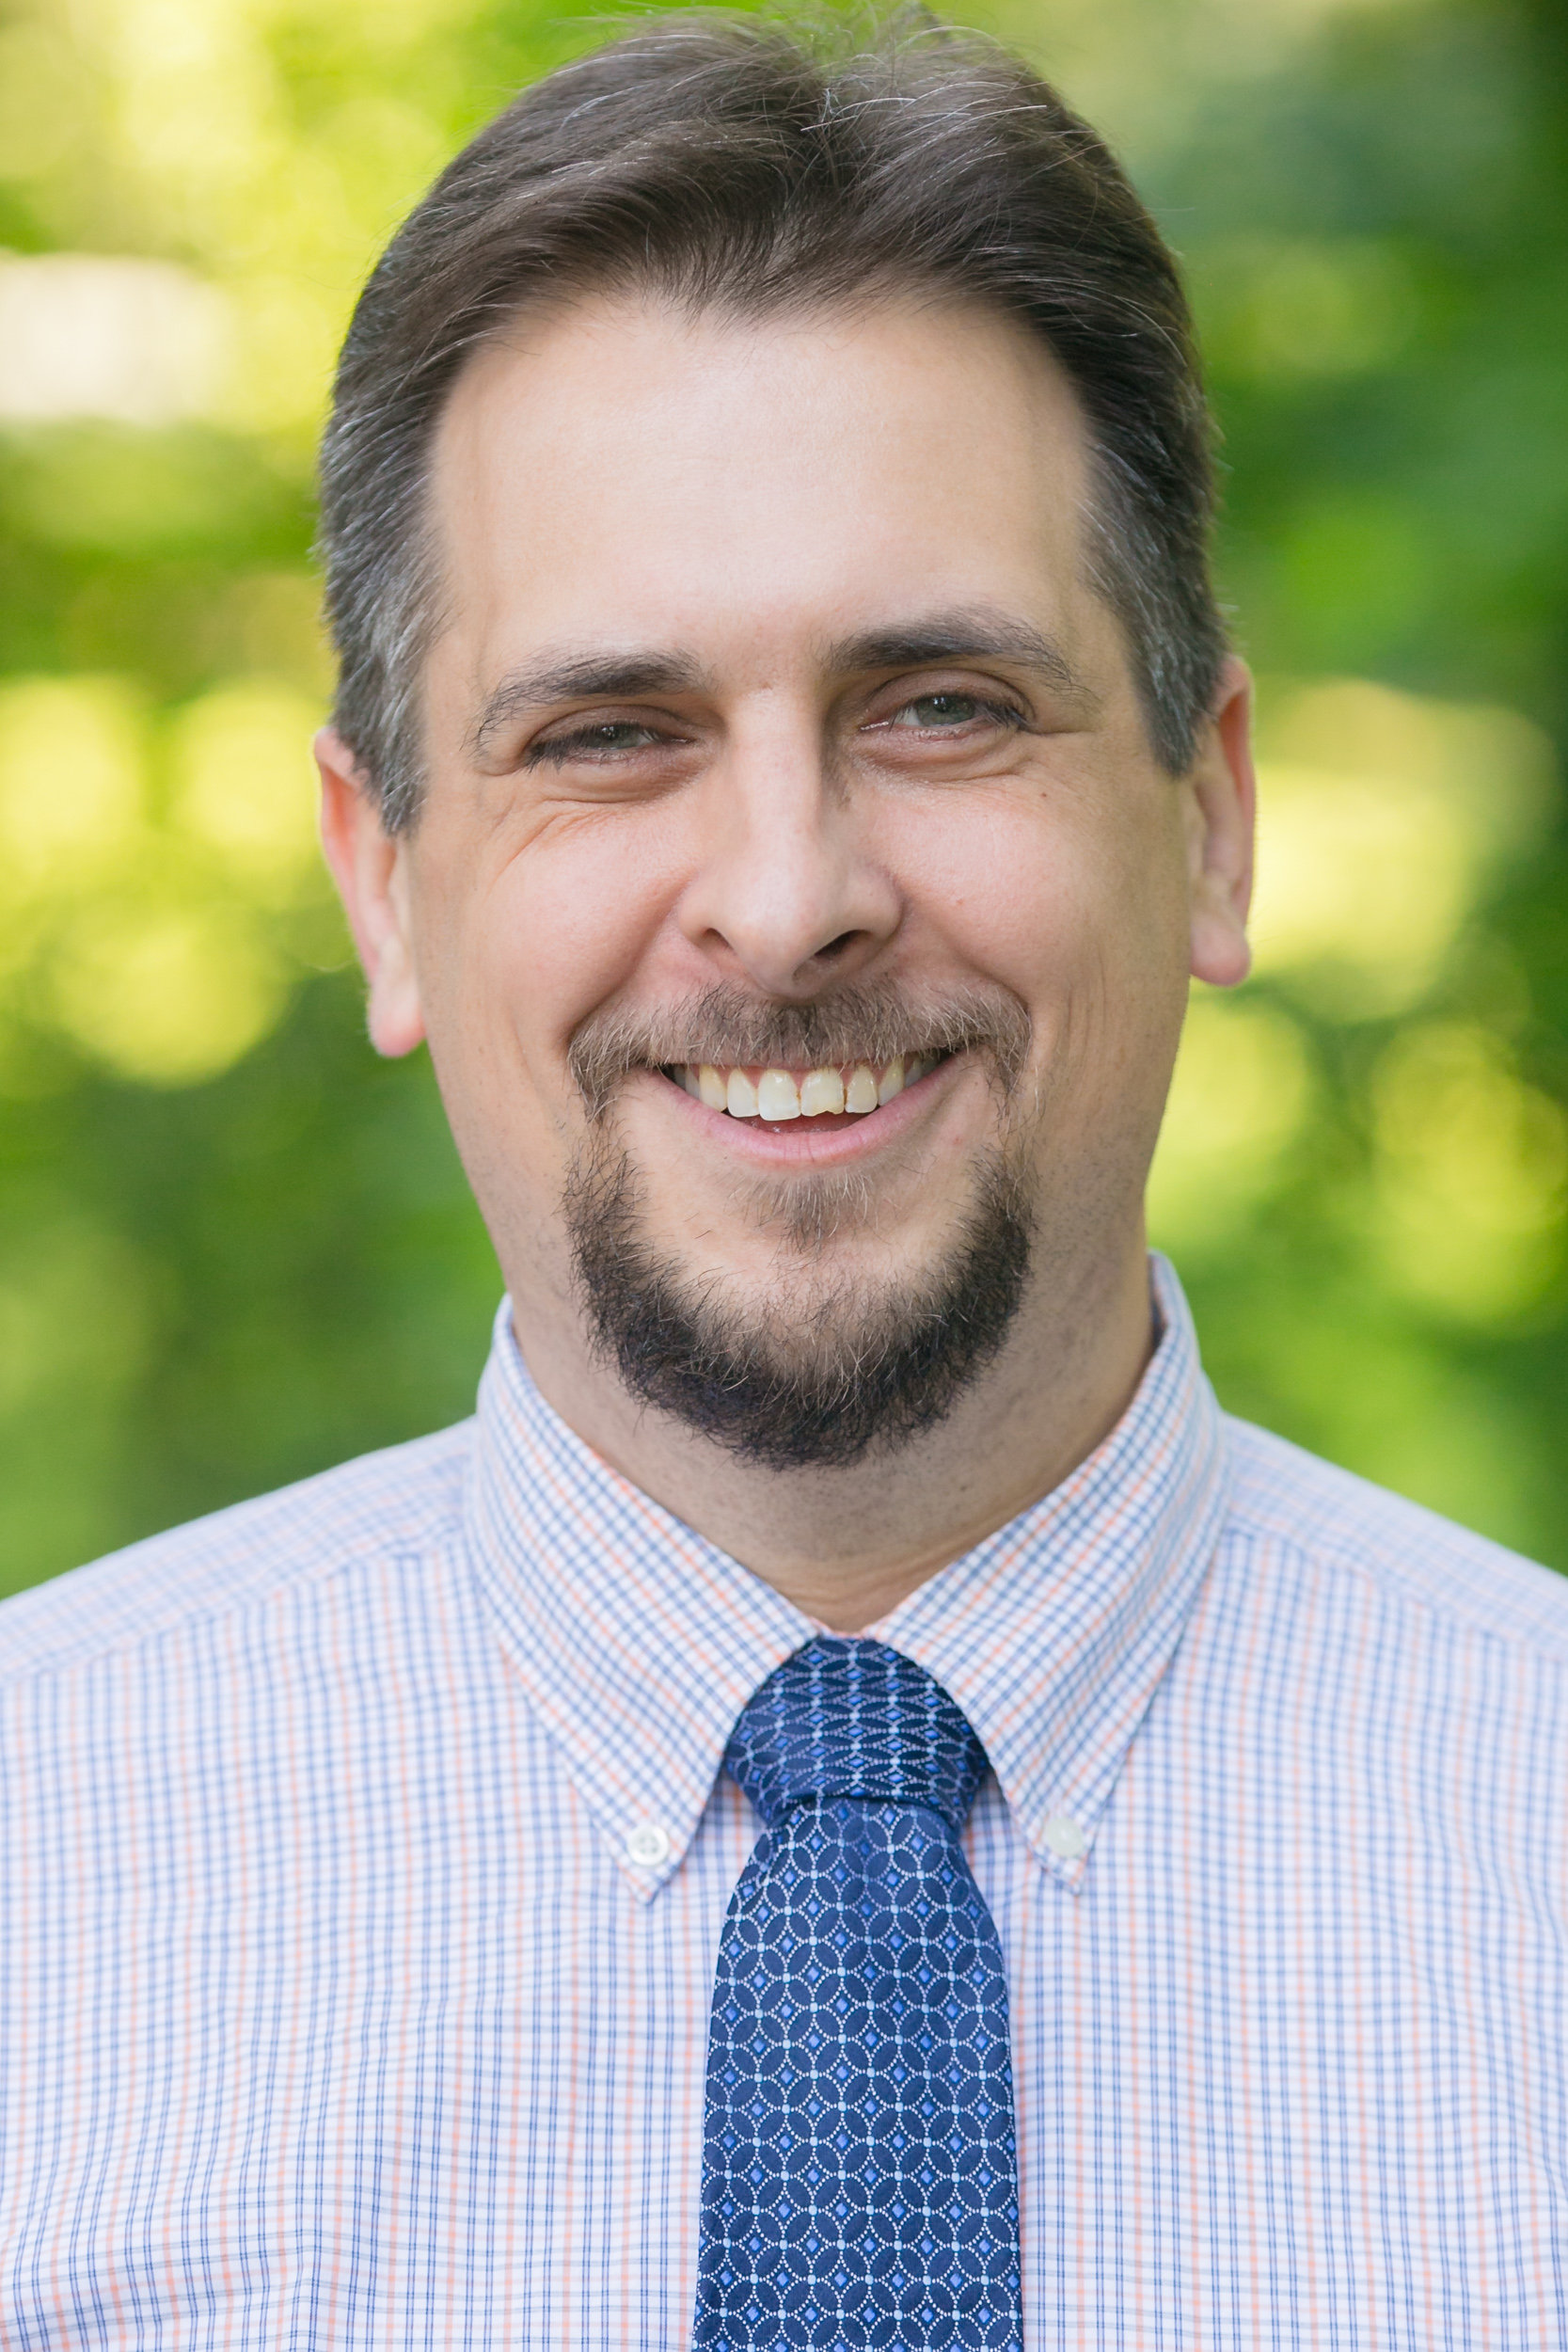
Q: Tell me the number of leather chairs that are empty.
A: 0